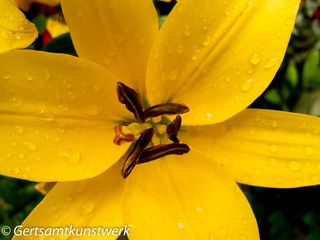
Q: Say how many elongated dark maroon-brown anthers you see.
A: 5